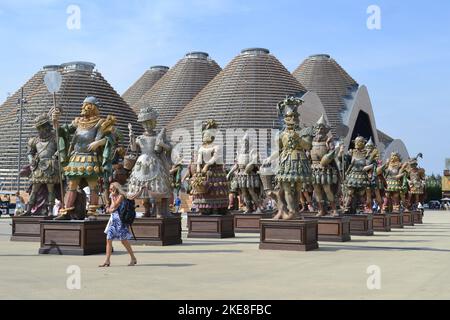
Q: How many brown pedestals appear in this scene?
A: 12